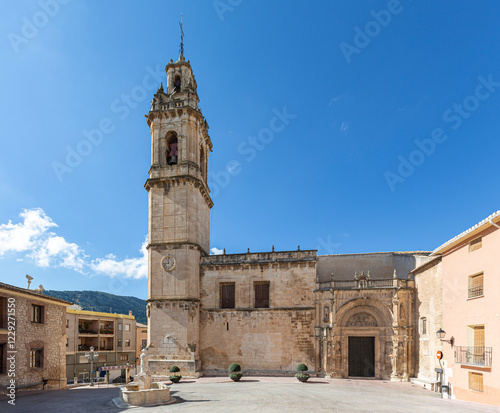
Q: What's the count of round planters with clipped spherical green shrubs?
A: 3